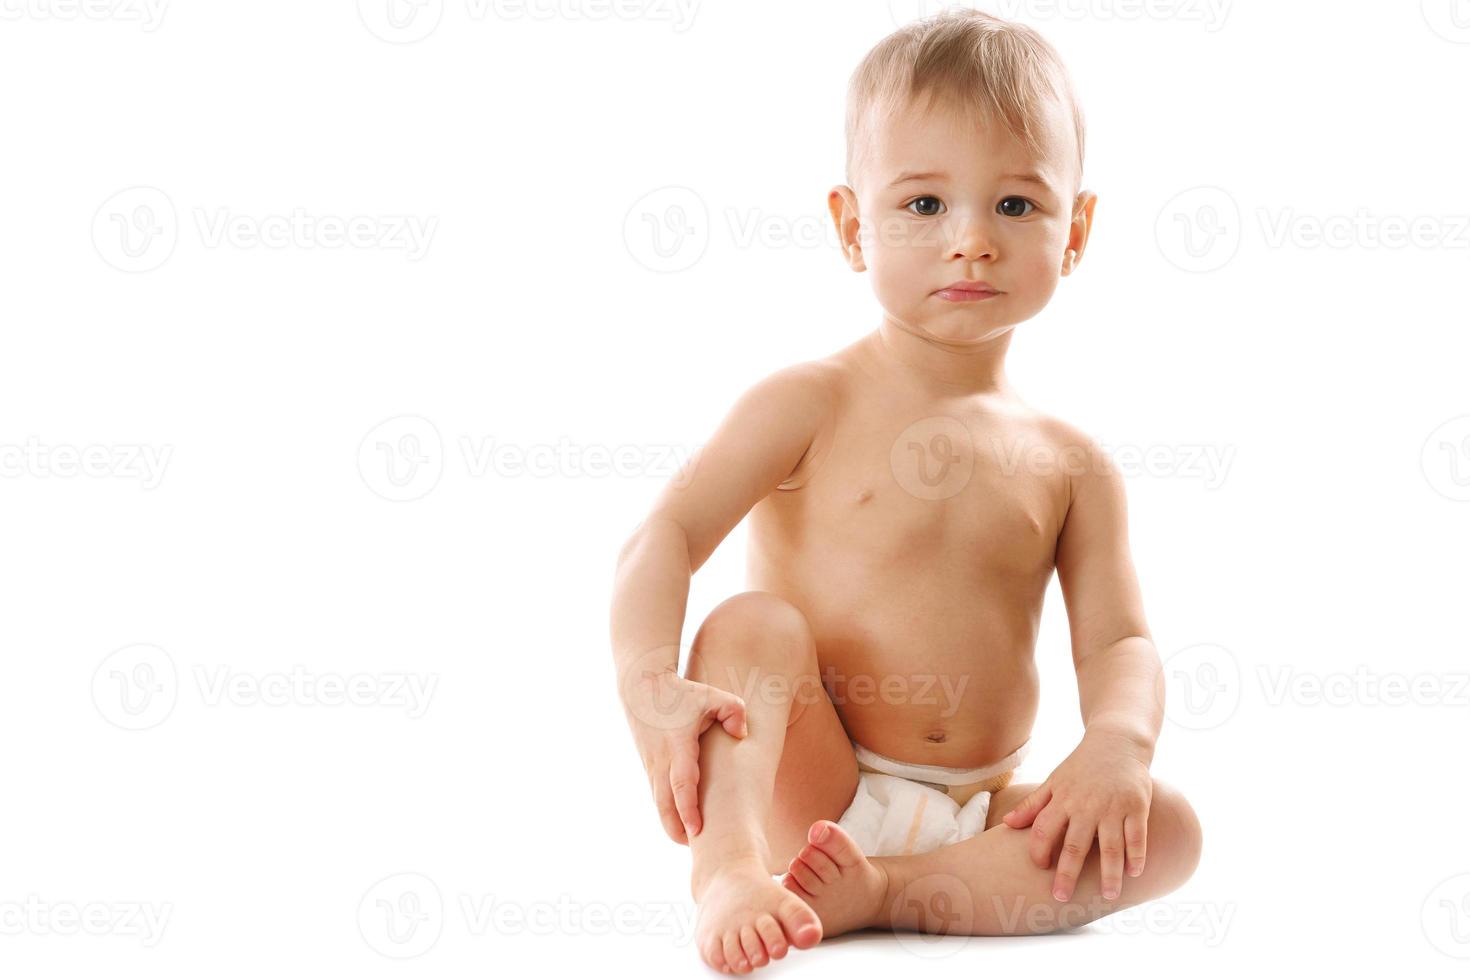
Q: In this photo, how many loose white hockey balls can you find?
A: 0